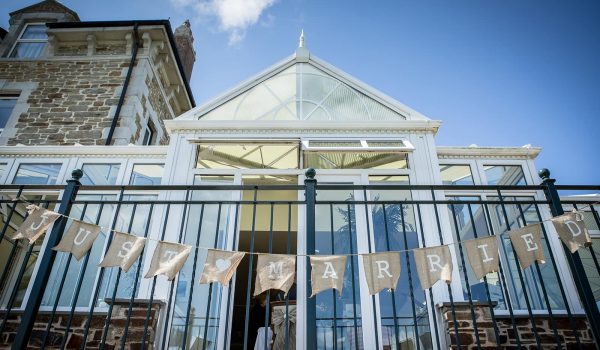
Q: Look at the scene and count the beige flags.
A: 12